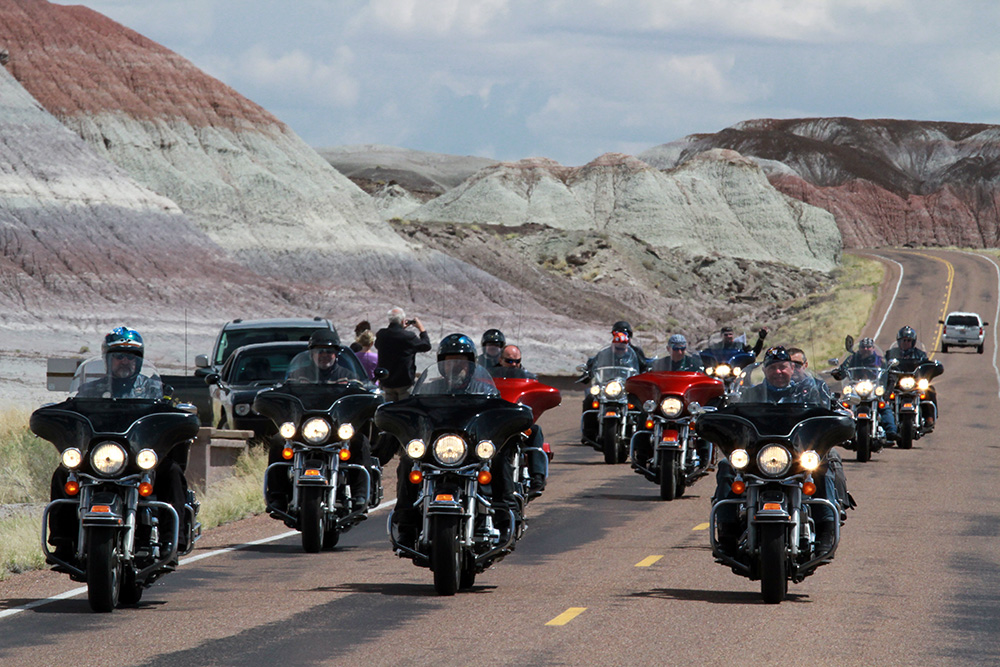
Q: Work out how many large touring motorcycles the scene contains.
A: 10